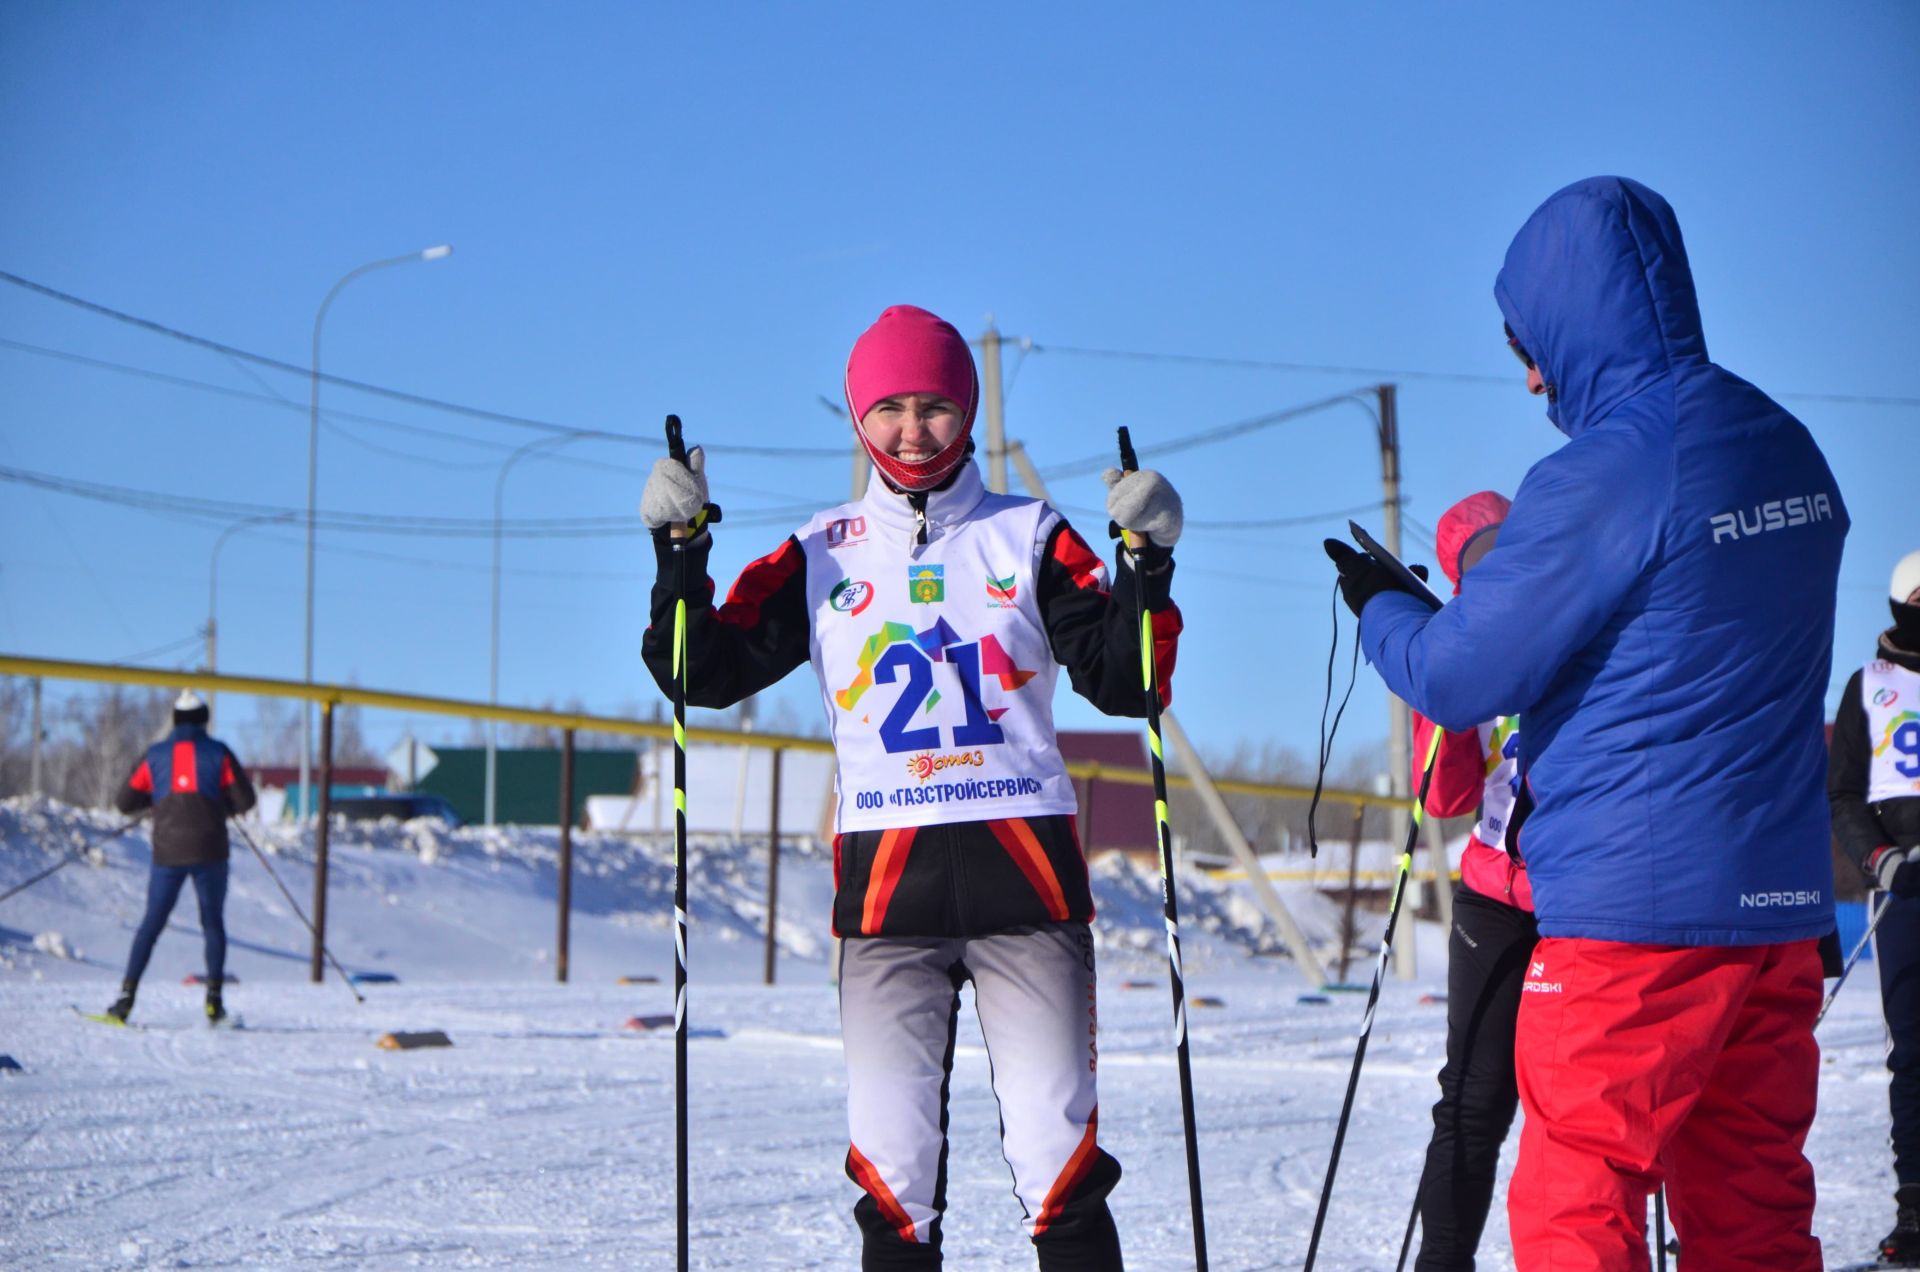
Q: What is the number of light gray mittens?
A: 2